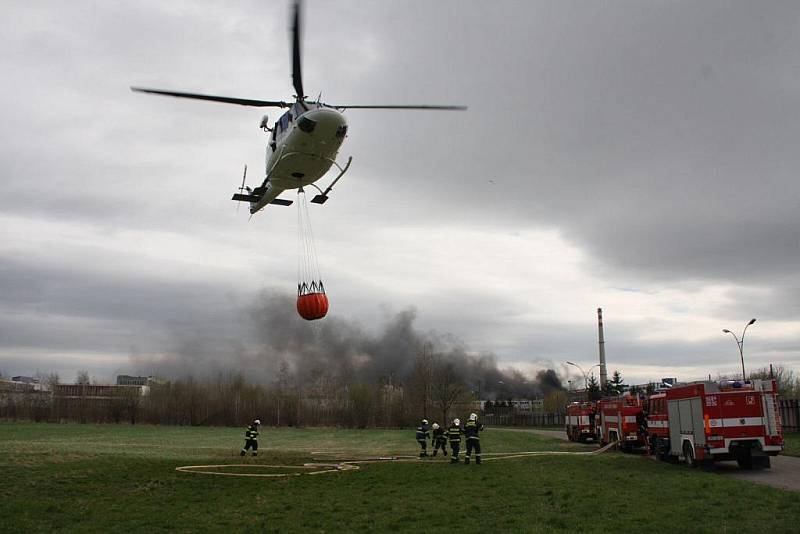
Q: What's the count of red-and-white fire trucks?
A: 3